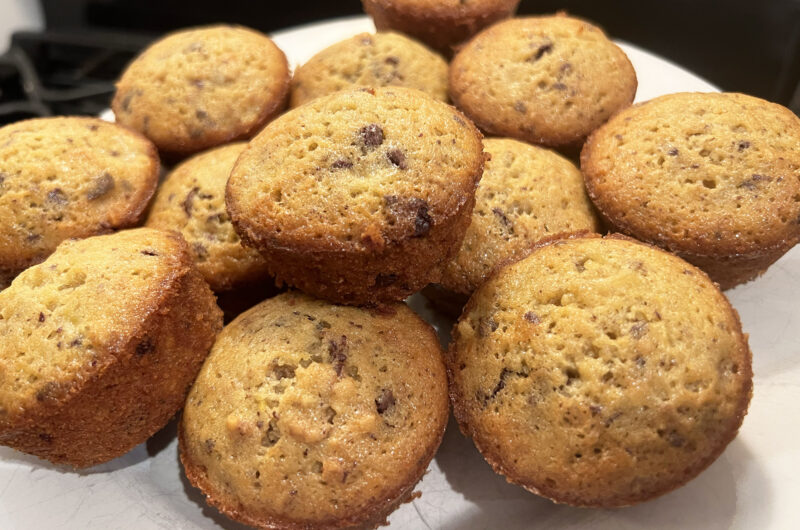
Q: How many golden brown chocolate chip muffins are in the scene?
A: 12